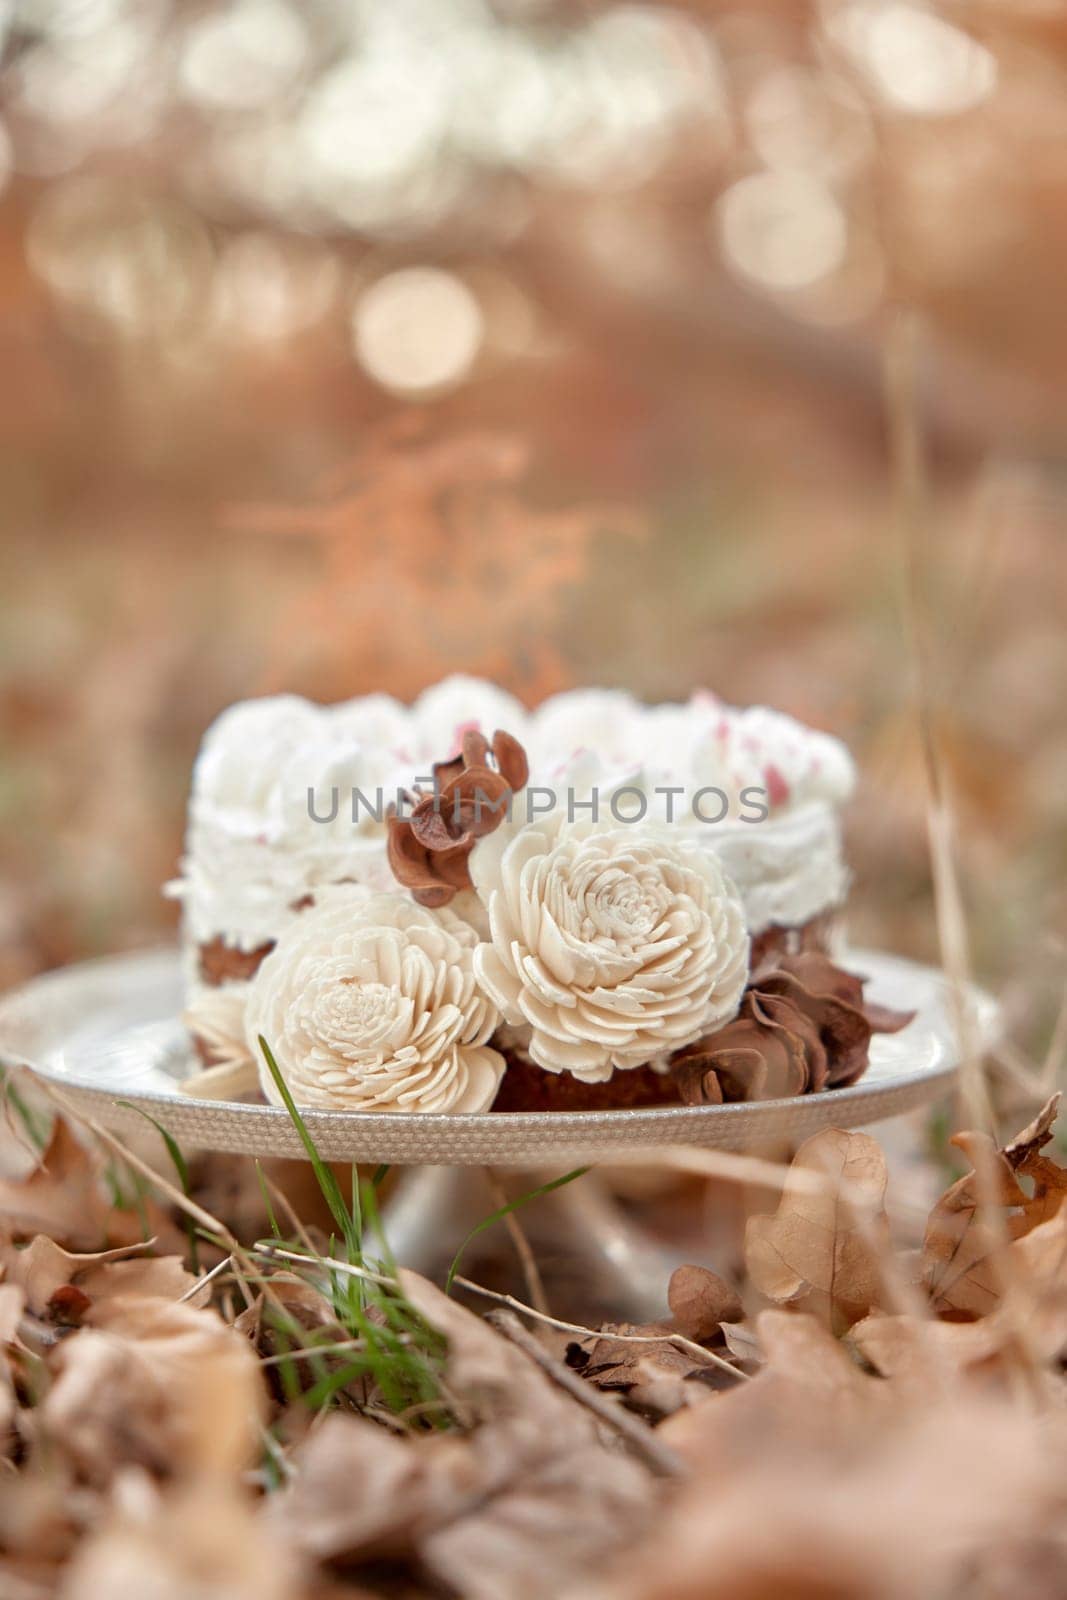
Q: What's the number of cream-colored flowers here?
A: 2